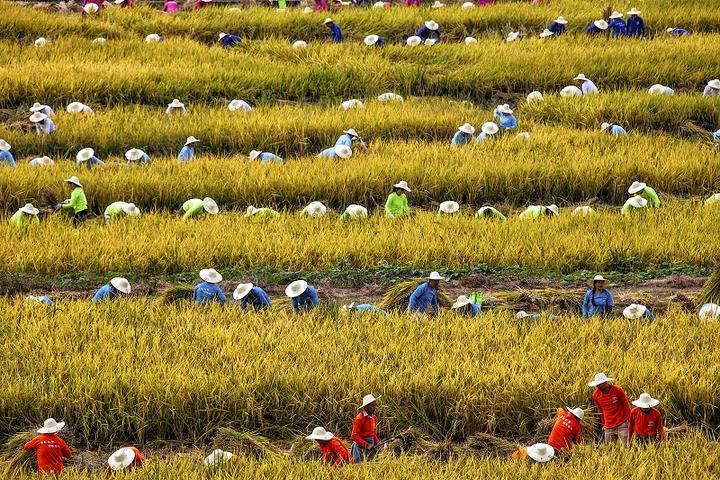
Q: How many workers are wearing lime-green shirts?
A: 15